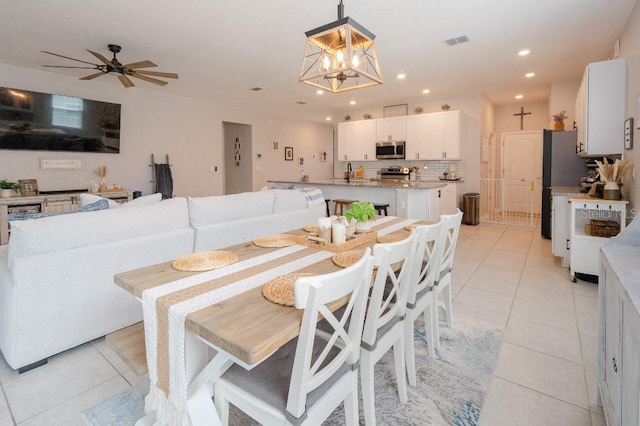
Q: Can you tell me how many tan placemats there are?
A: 7